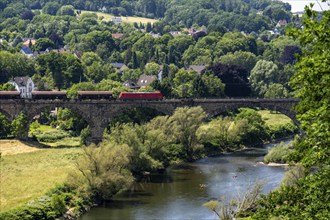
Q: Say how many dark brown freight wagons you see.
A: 3